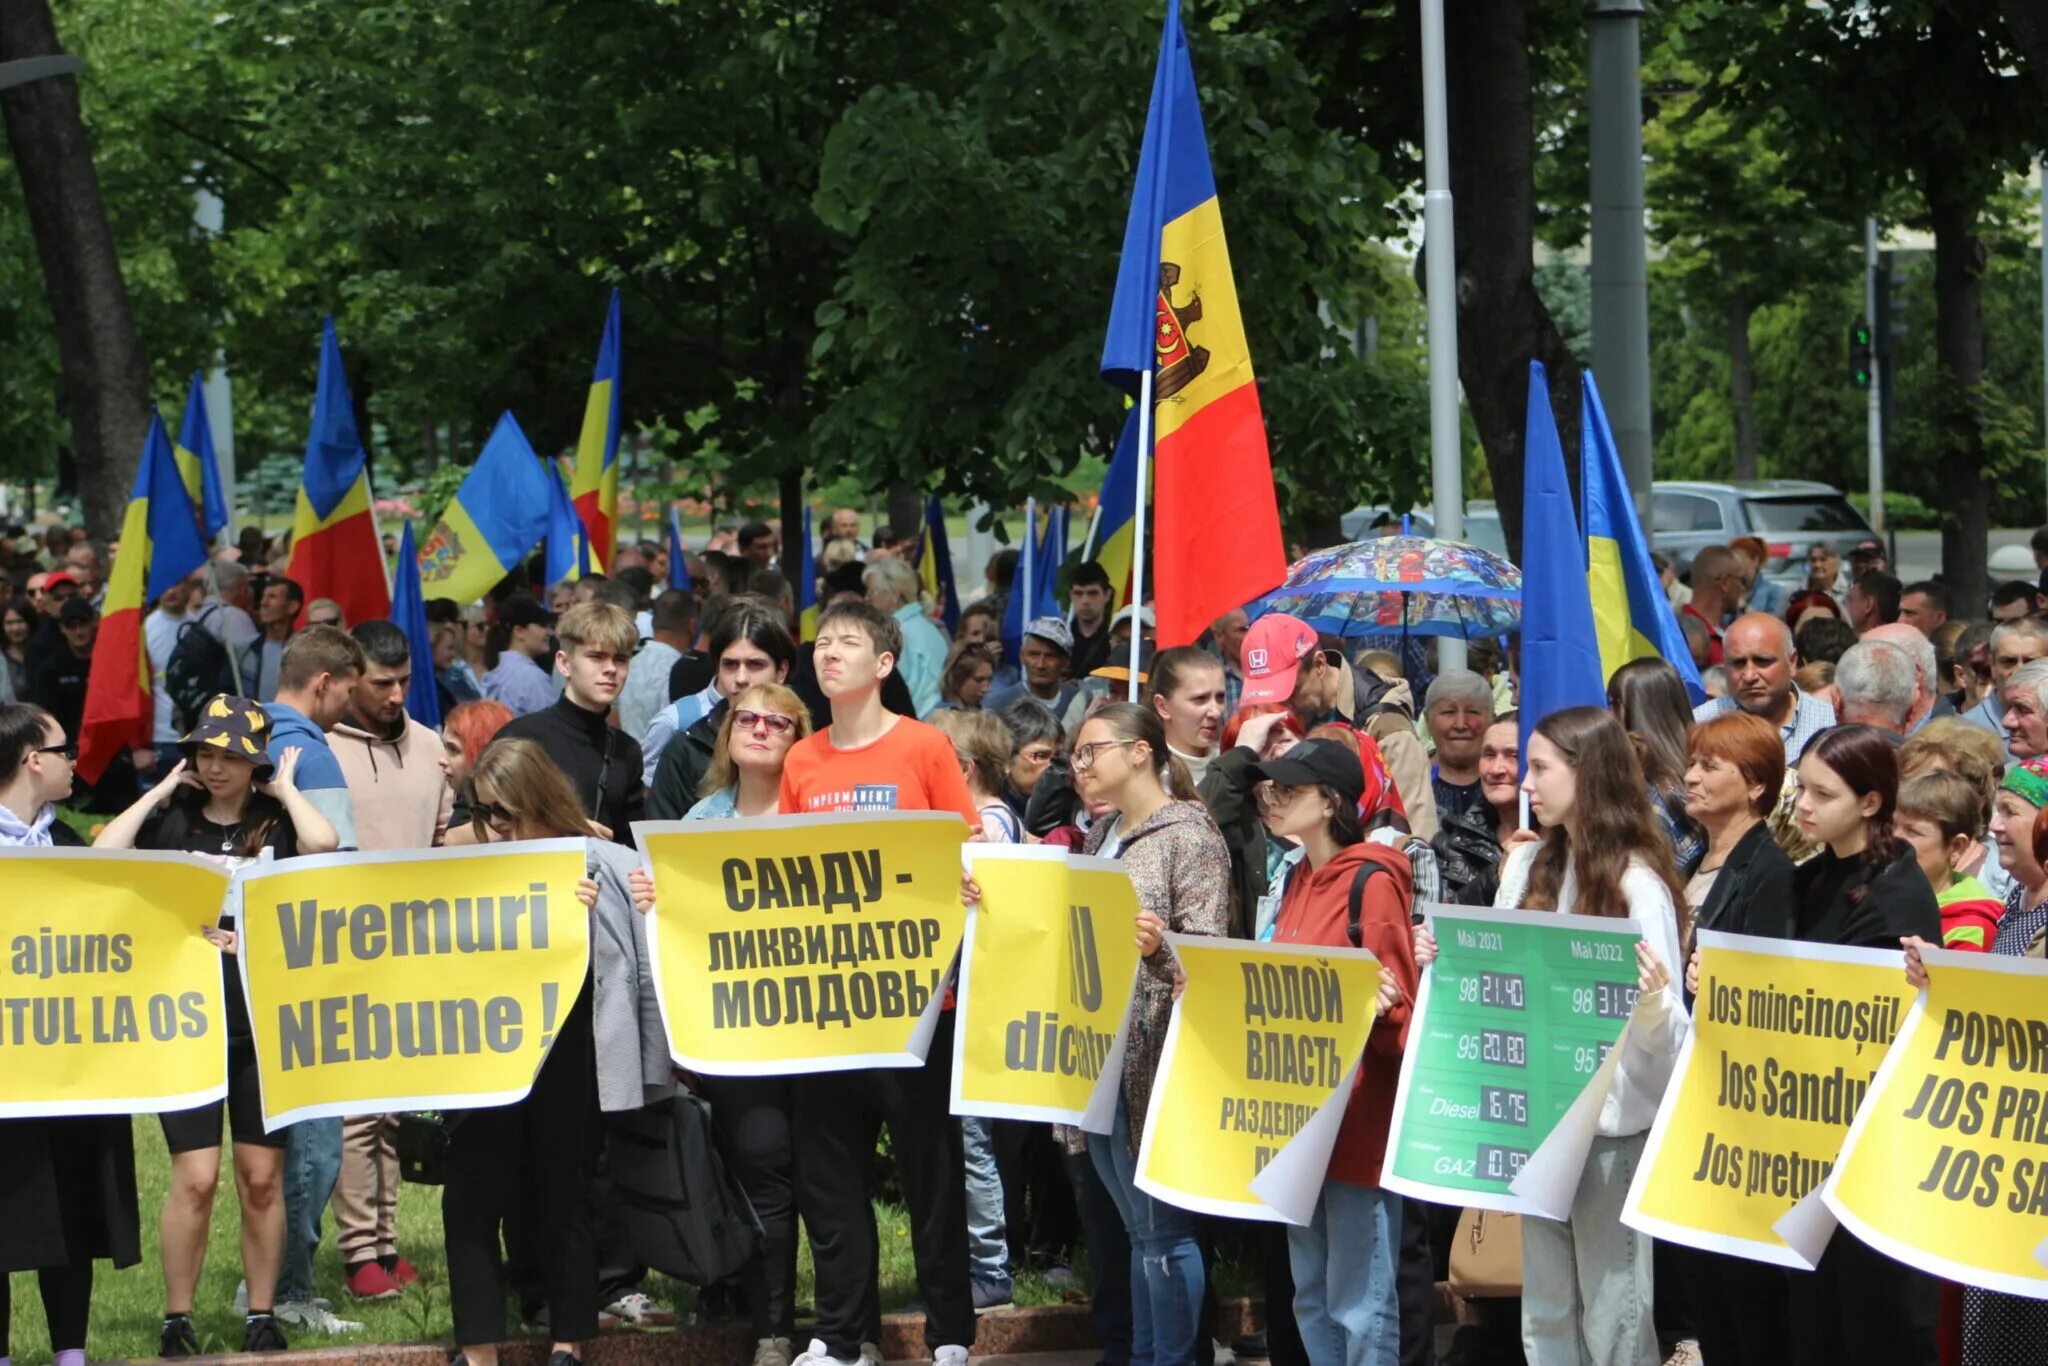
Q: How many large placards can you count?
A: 8